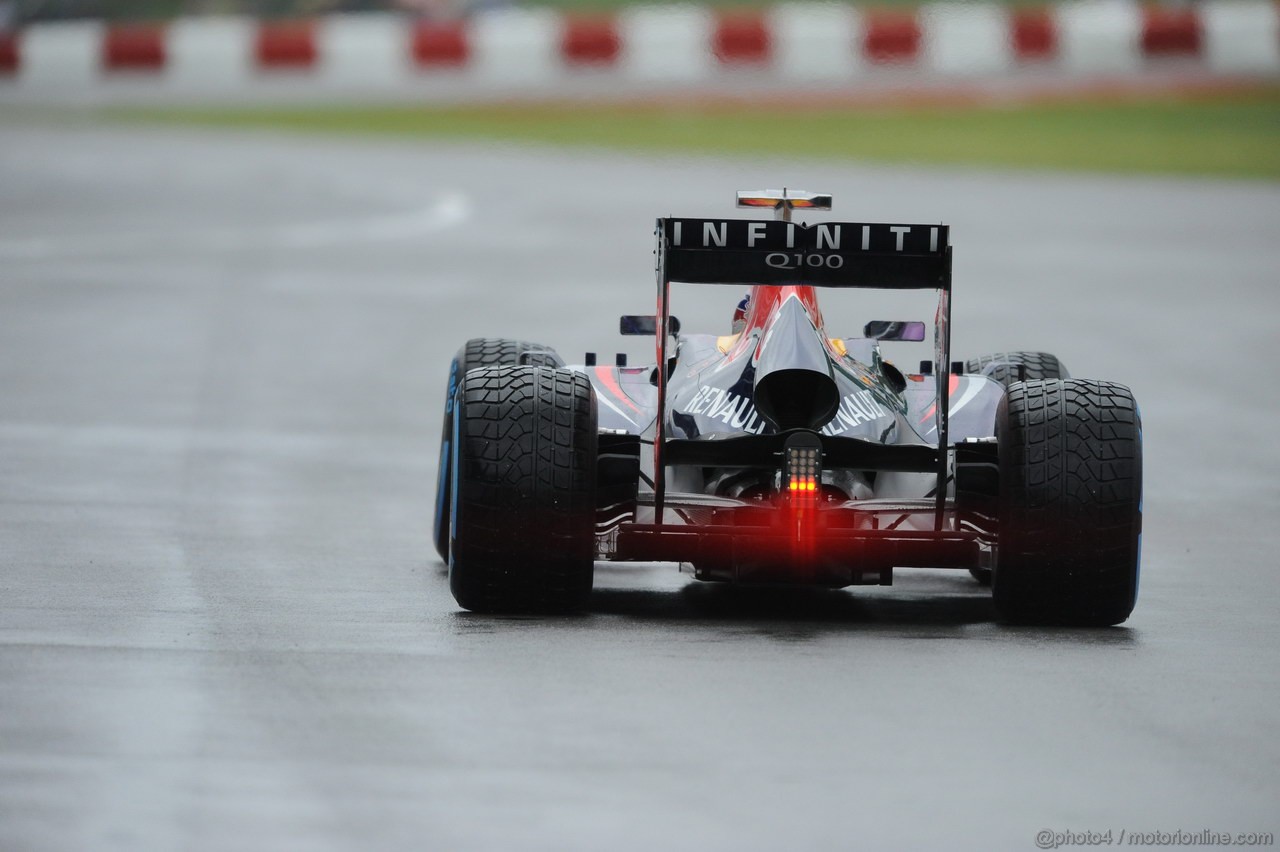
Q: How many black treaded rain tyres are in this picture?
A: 4